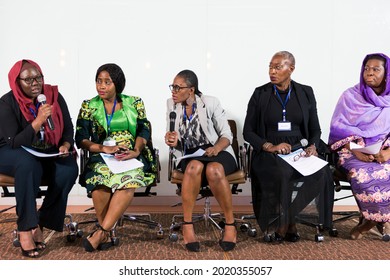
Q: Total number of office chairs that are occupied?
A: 5